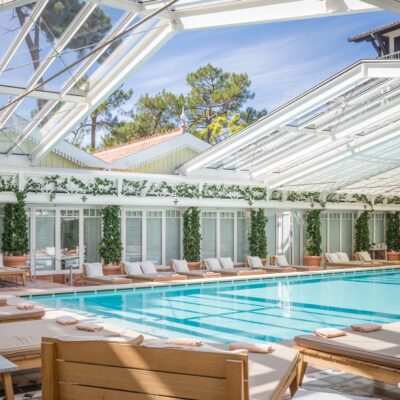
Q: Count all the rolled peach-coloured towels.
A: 7